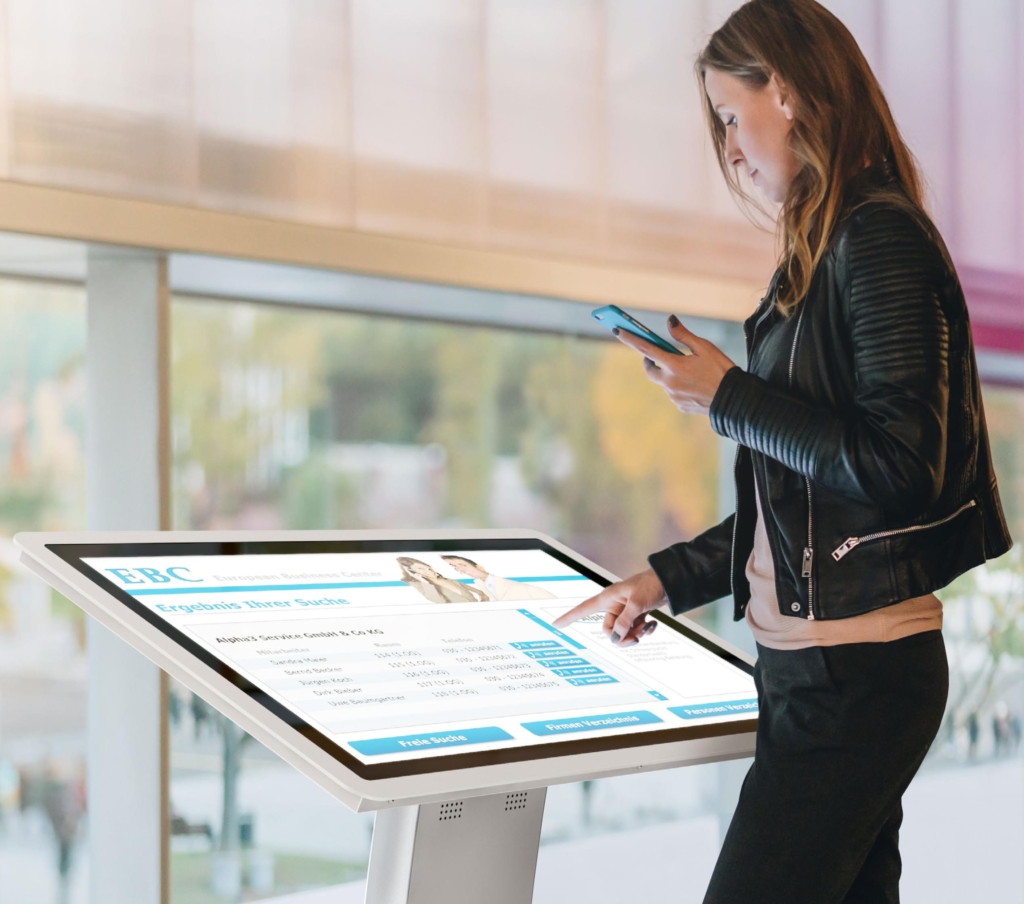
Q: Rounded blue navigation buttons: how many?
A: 3